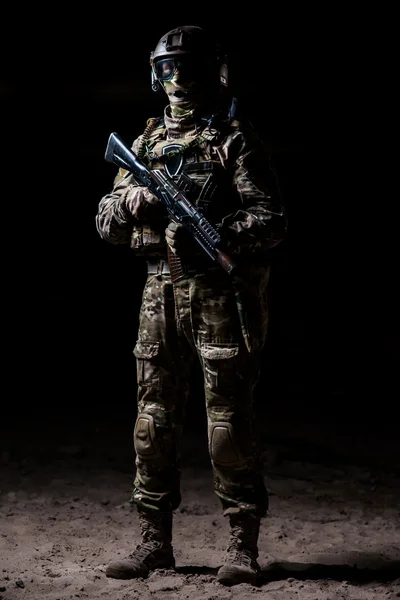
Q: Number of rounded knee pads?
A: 2